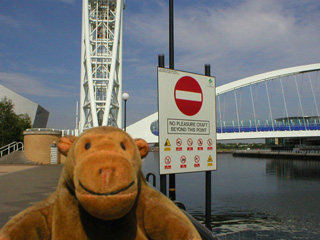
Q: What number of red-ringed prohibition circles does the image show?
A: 7